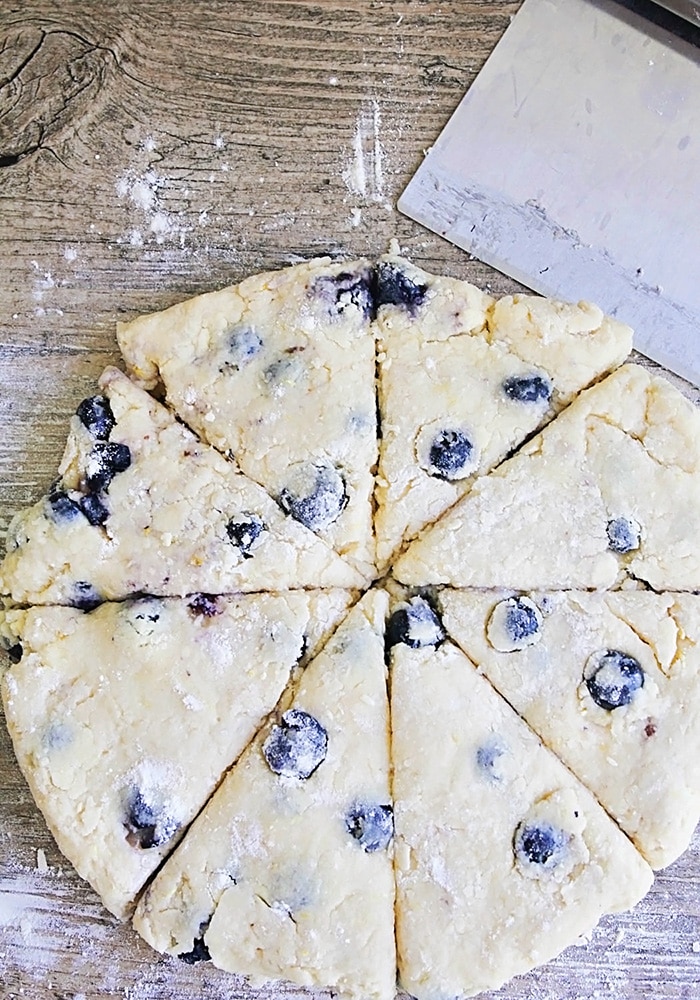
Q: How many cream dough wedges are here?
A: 8